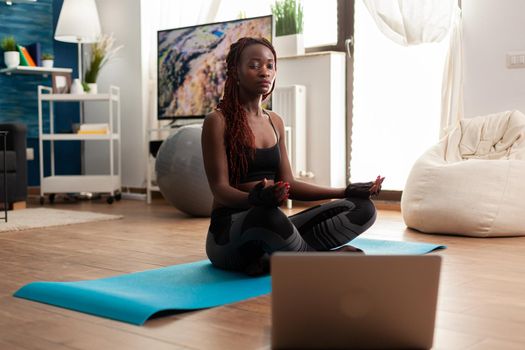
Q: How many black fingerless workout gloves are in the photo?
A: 2